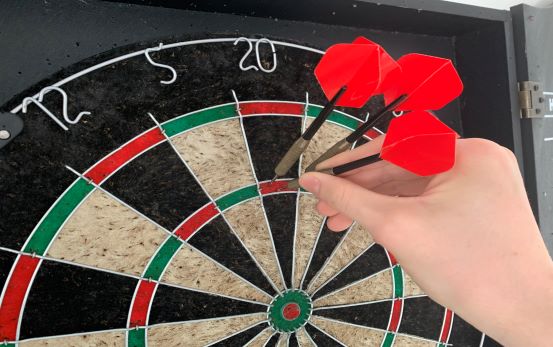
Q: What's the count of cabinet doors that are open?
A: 1